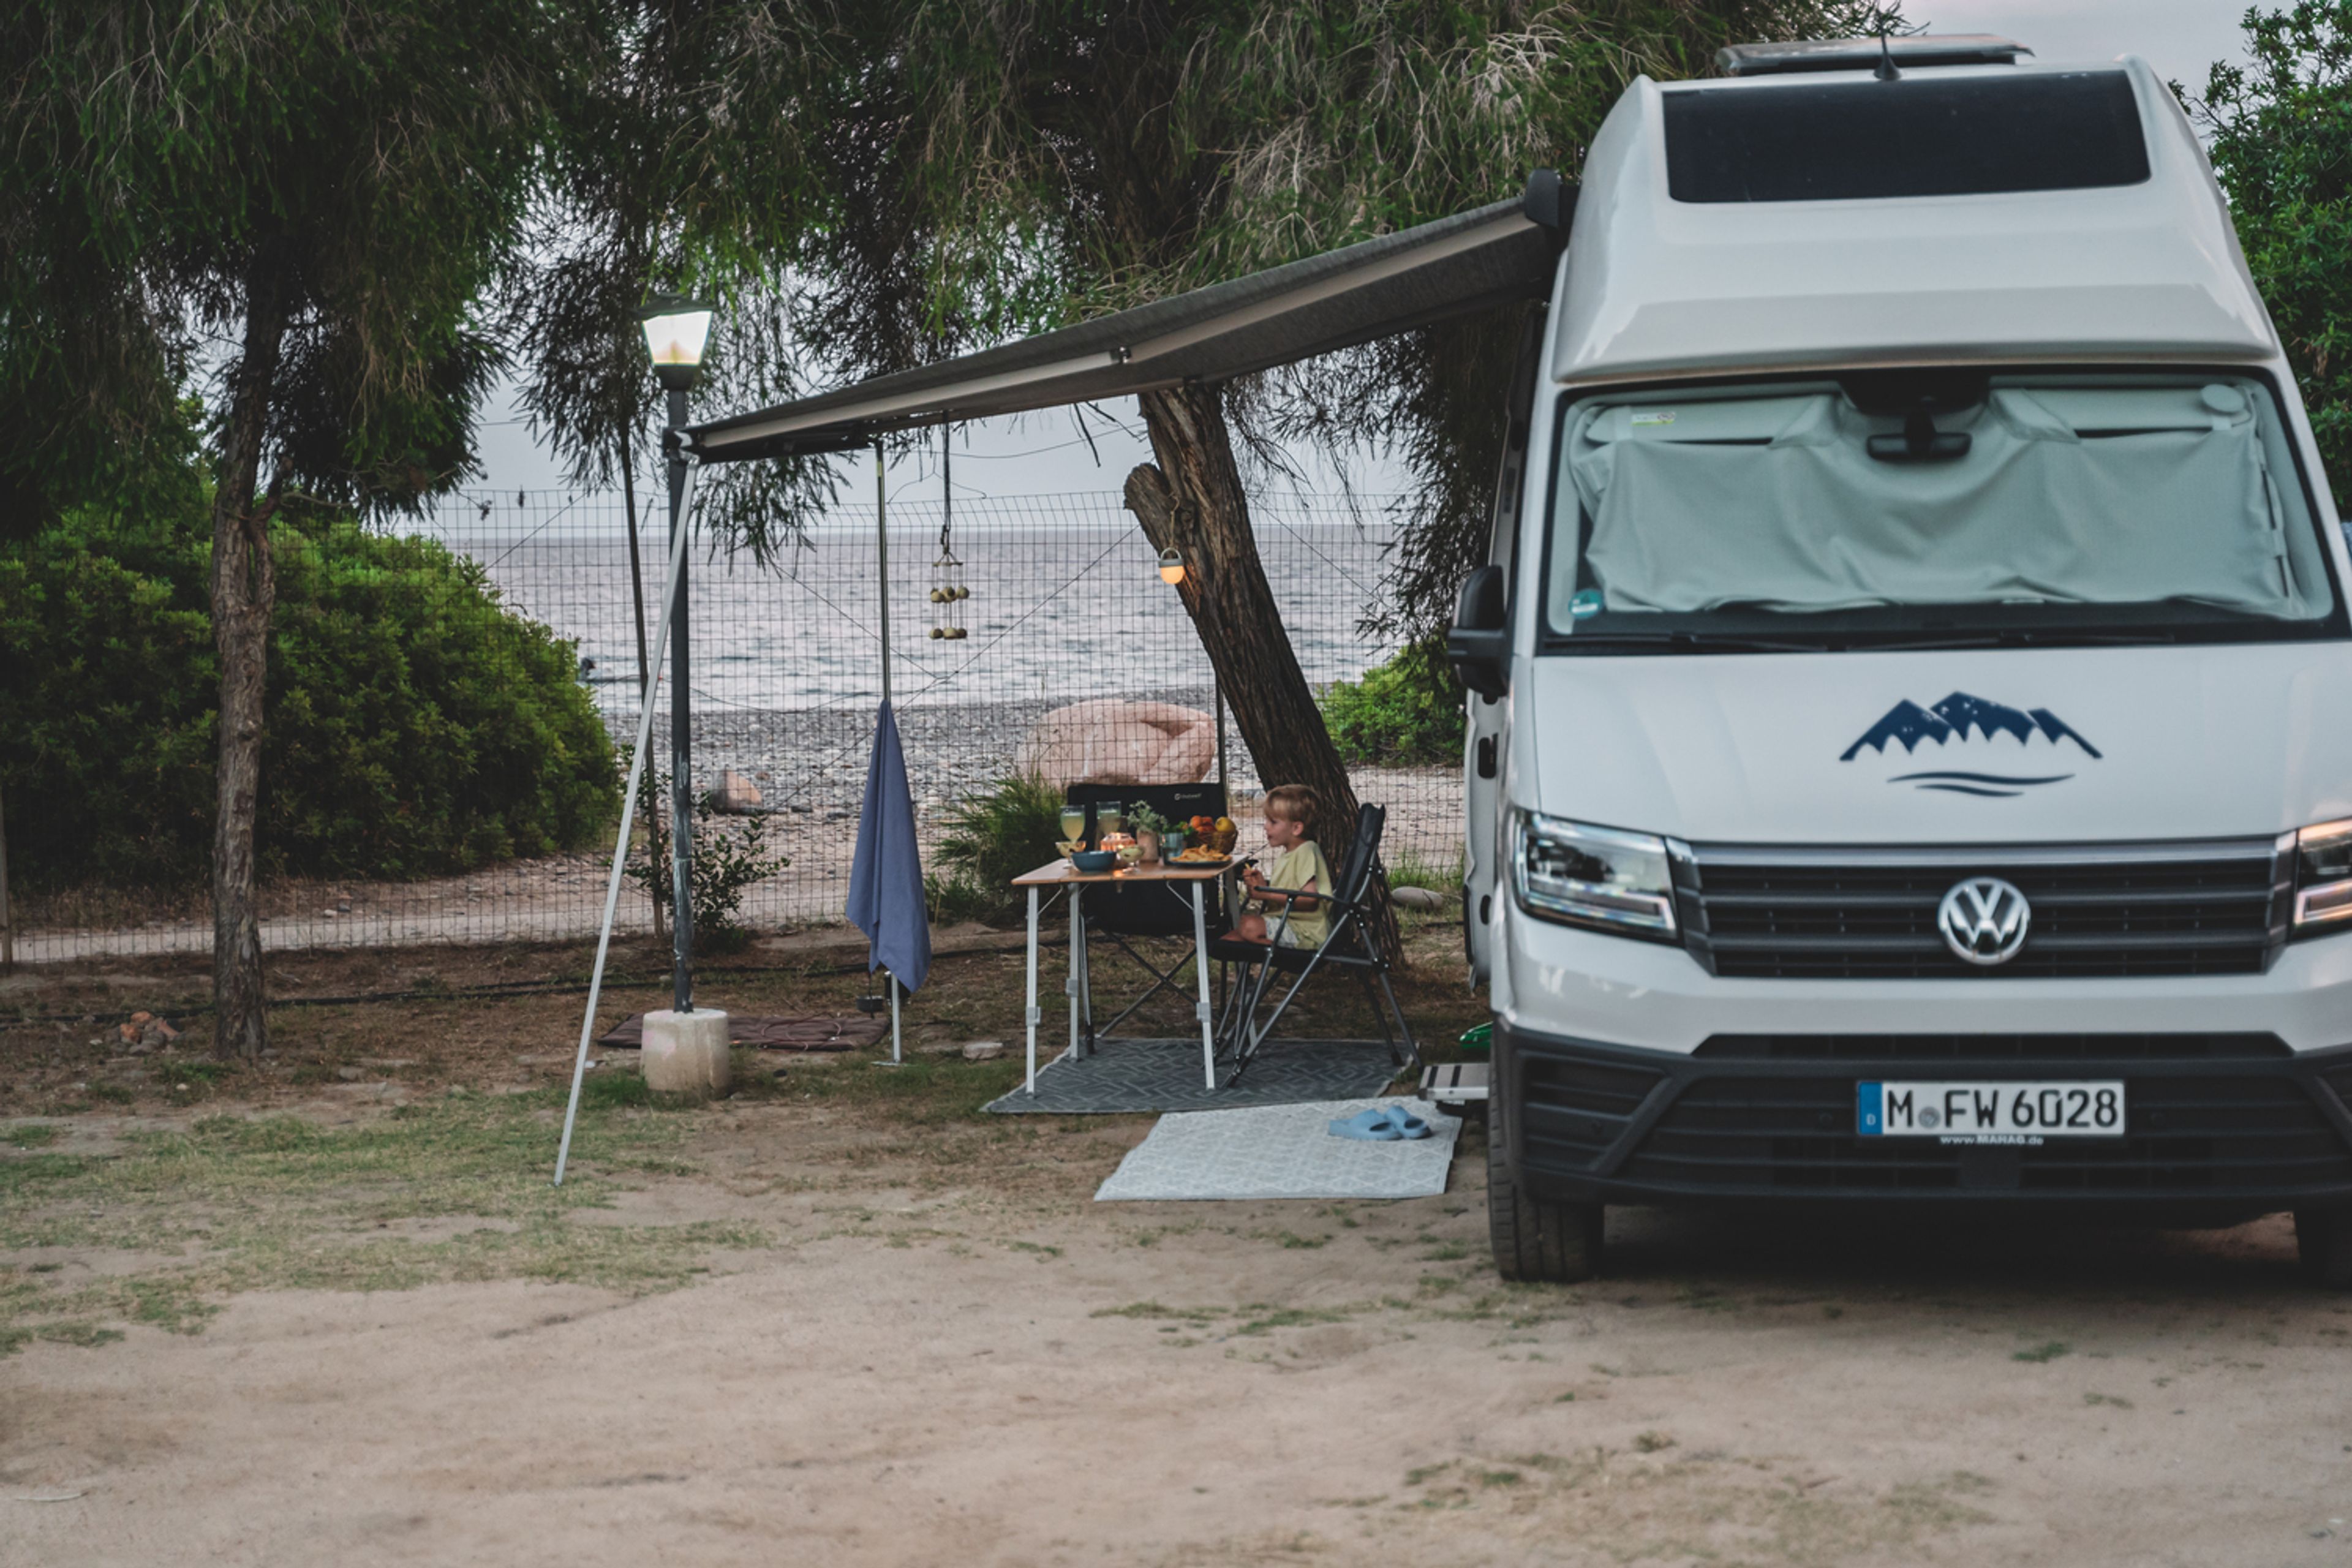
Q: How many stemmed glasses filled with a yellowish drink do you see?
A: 2